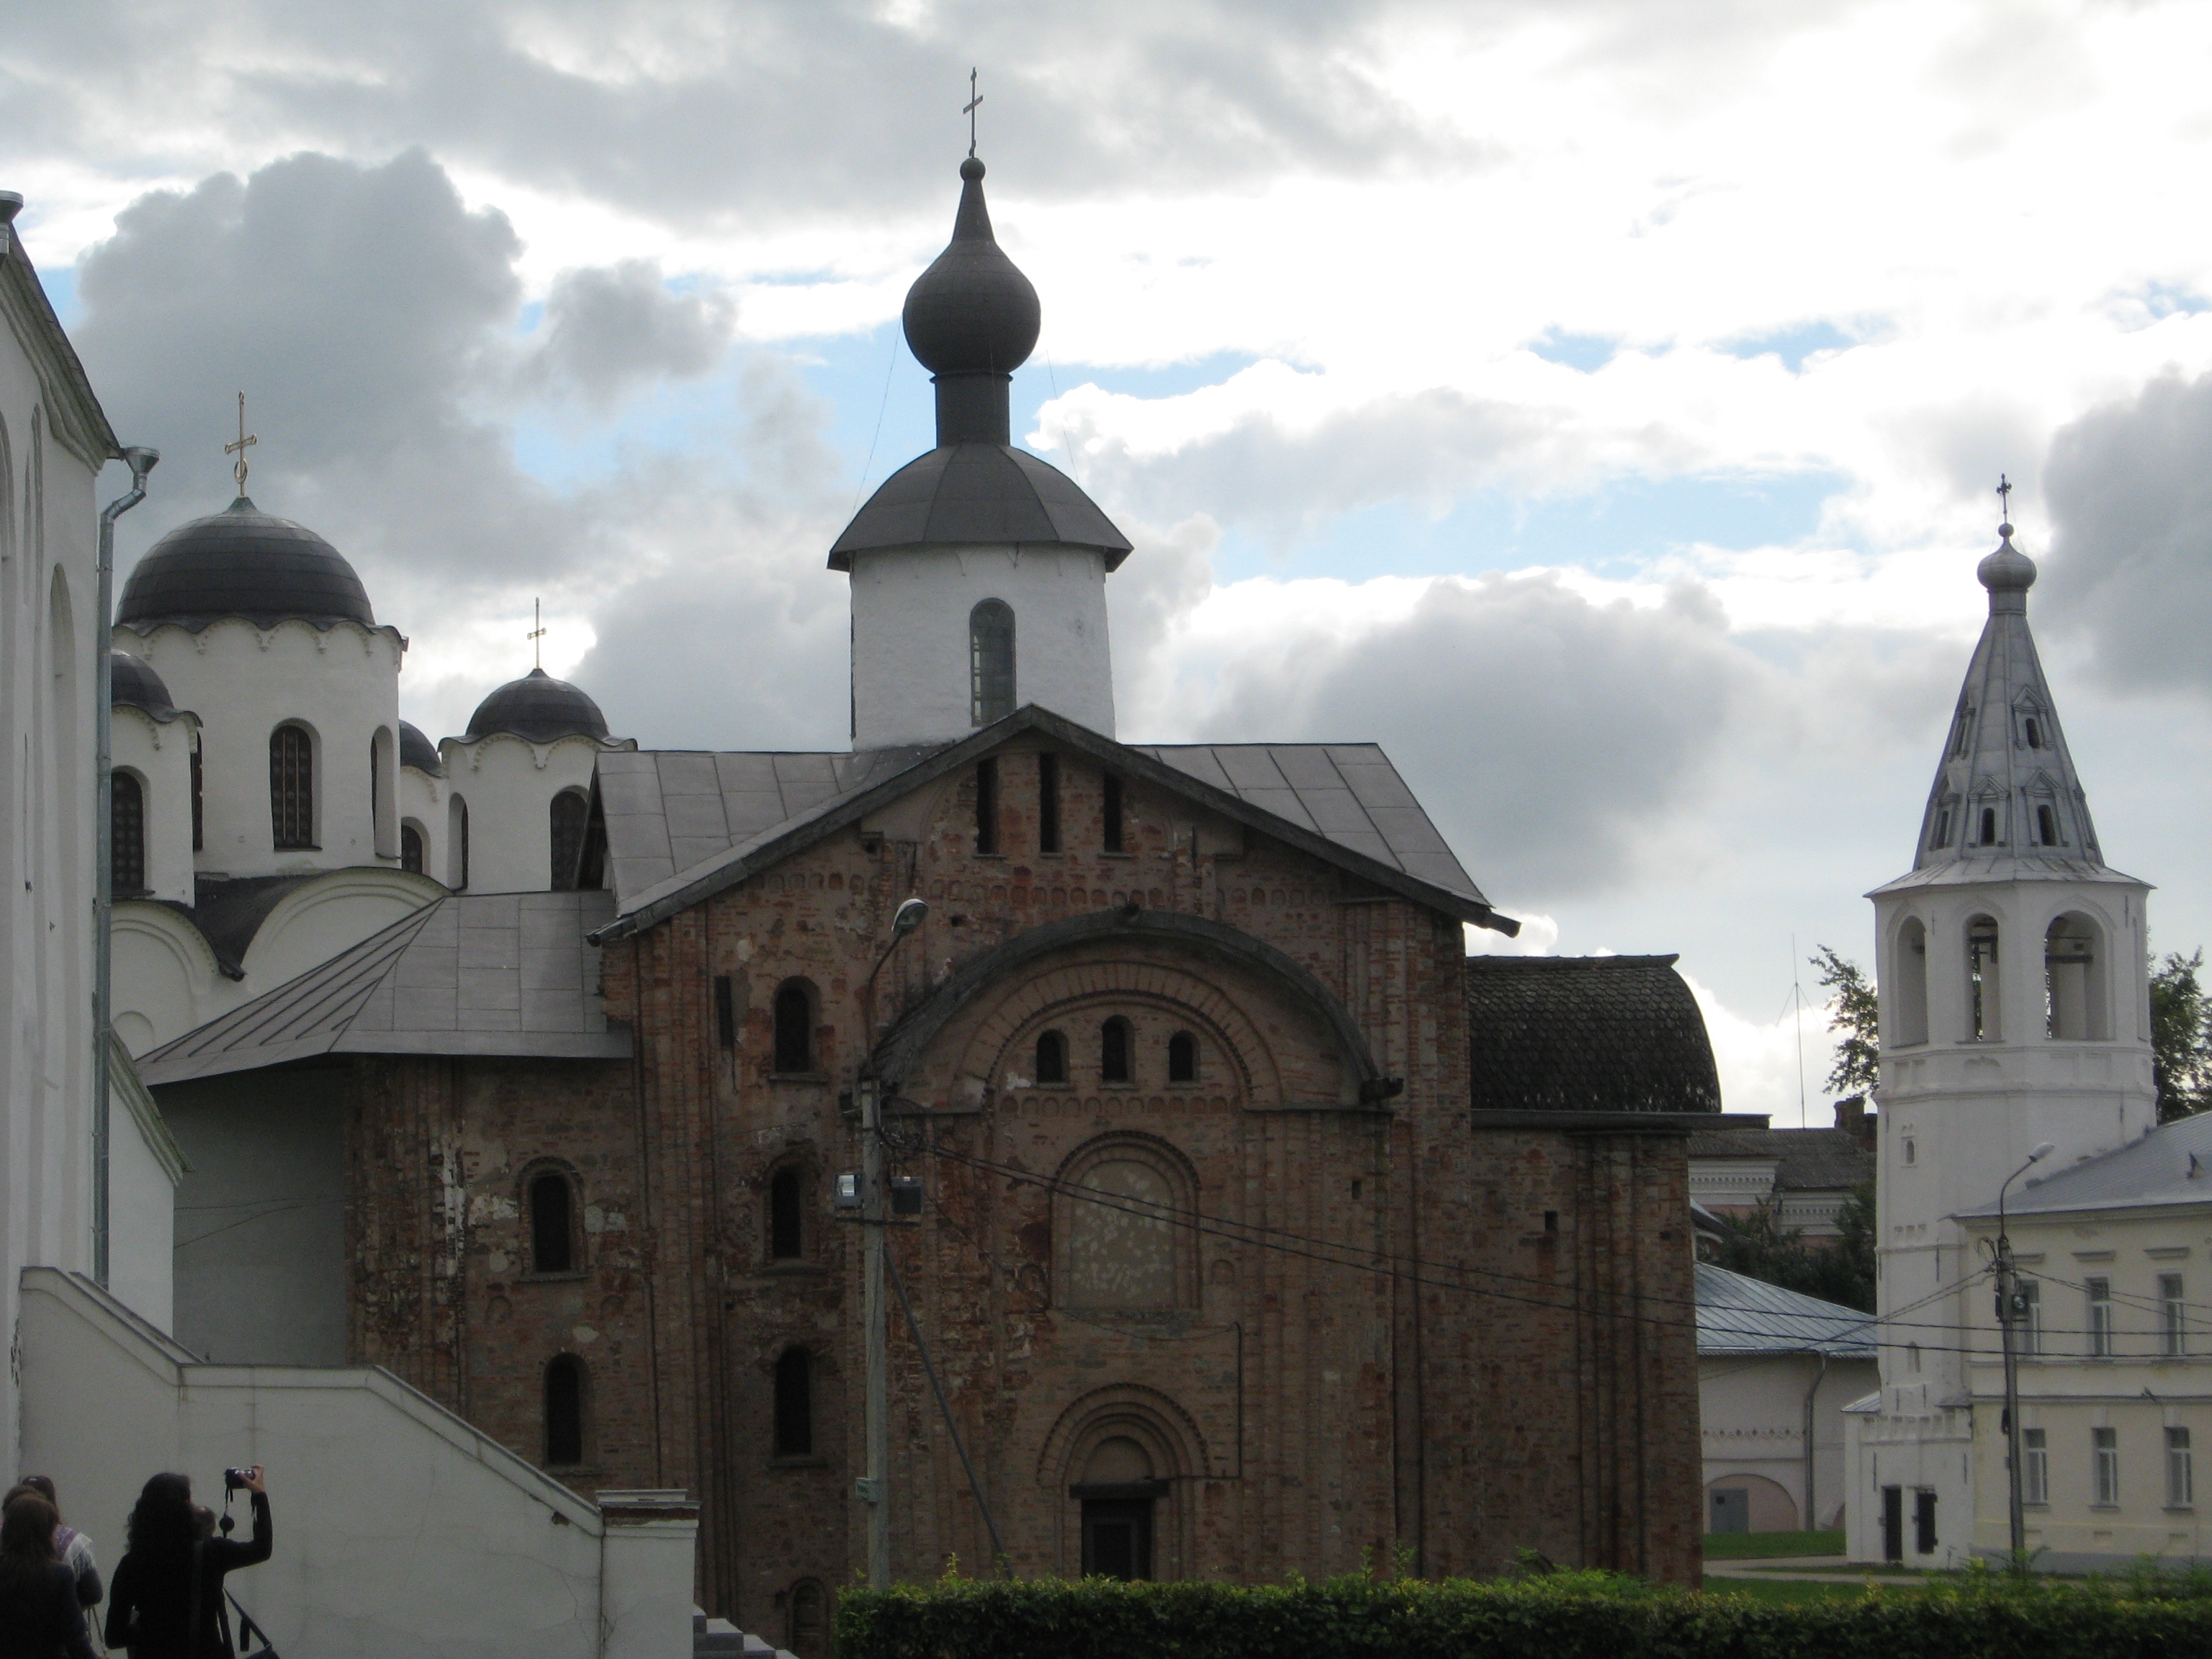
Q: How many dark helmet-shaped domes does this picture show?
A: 4